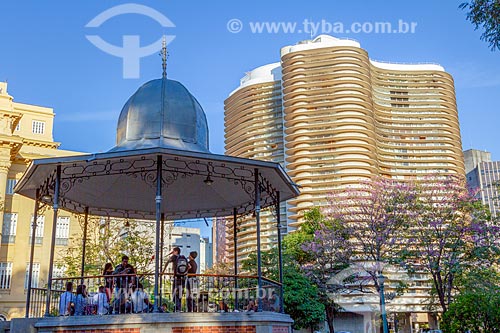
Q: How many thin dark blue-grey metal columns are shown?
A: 8